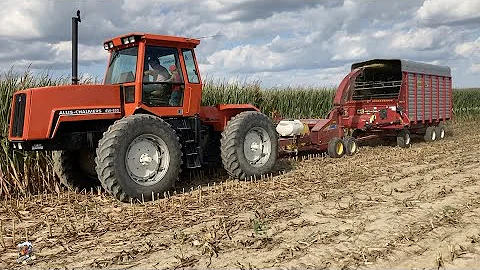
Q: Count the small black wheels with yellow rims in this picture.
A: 2